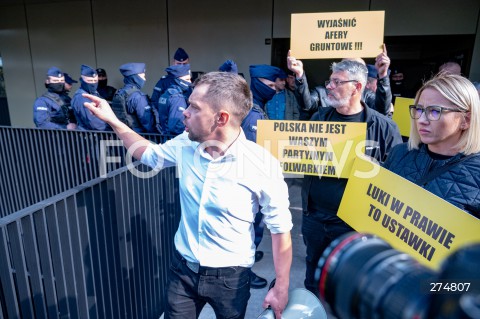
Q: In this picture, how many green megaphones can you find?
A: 0